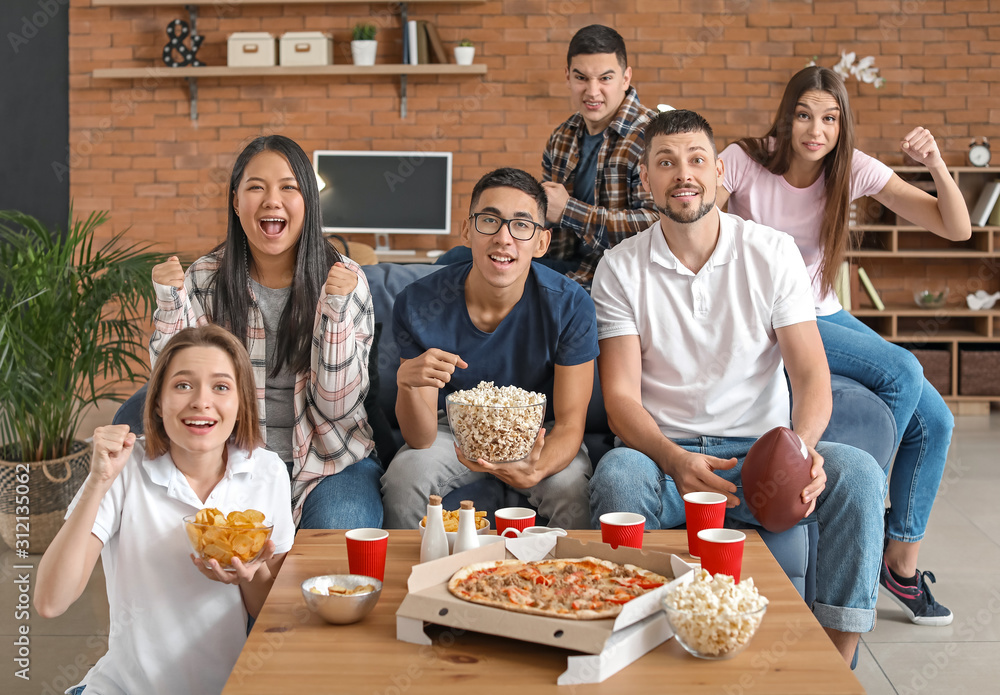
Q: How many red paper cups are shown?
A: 5